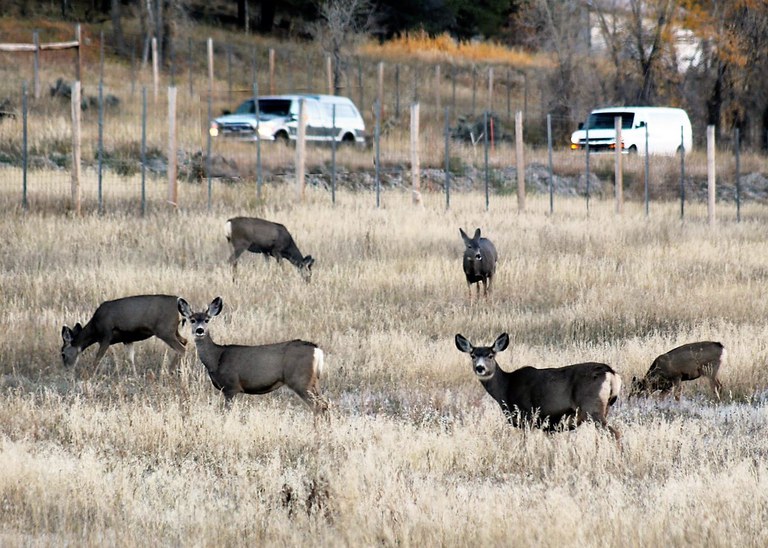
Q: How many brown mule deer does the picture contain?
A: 6